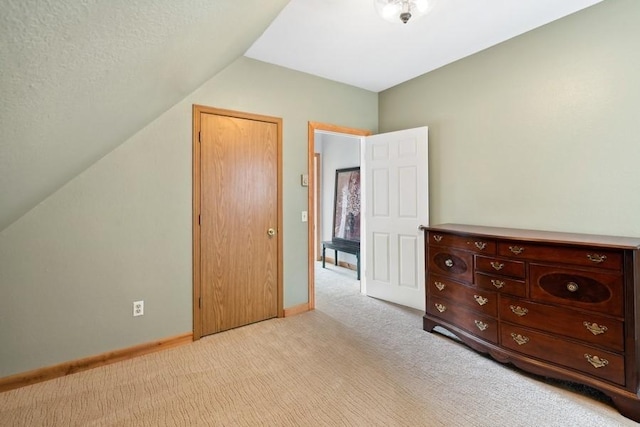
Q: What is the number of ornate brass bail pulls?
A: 14